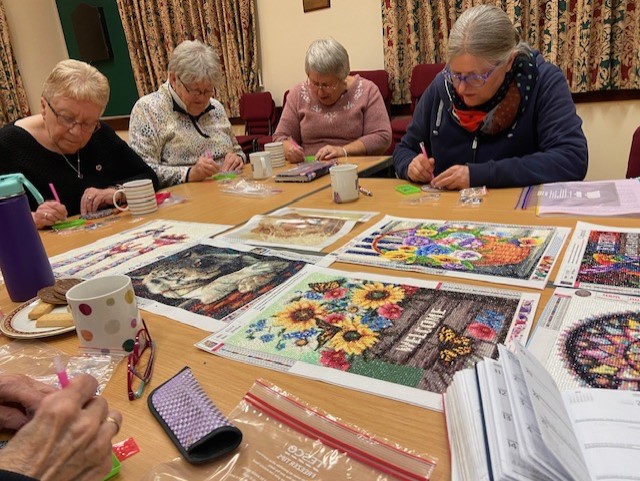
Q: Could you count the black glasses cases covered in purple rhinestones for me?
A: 1